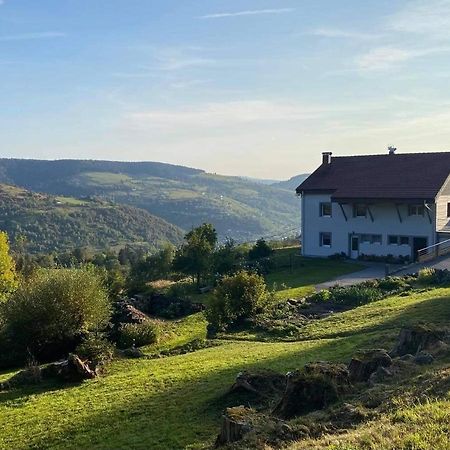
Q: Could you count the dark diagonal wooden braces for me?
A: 4